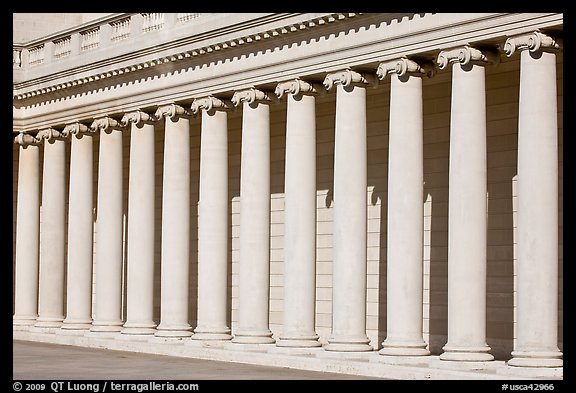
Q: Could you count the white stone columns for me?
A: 13